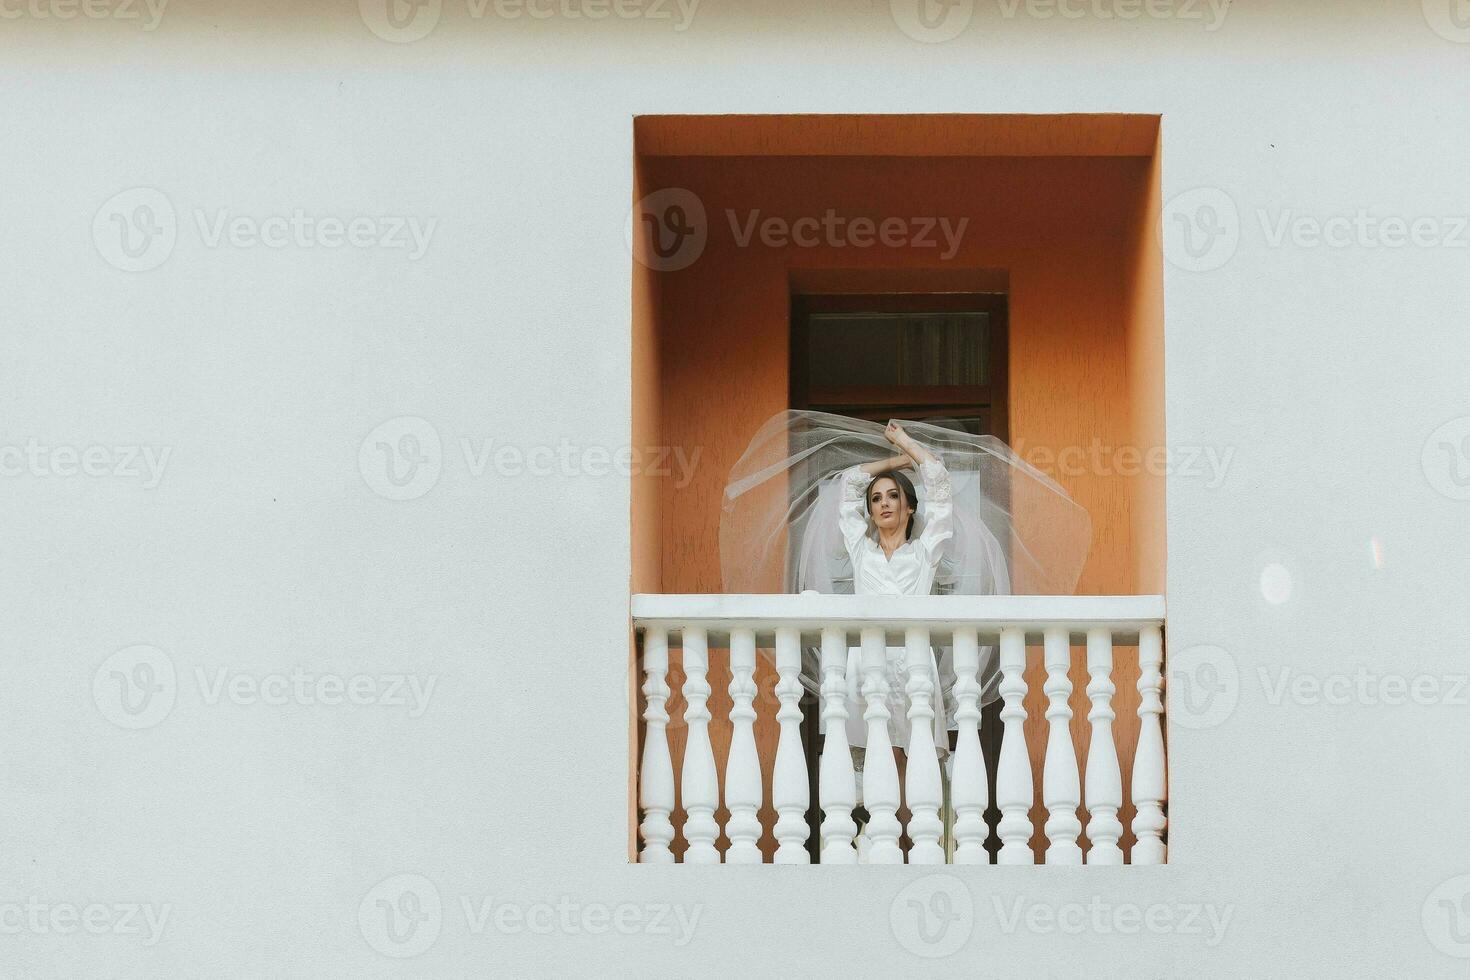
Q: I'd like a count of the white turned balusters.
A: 12